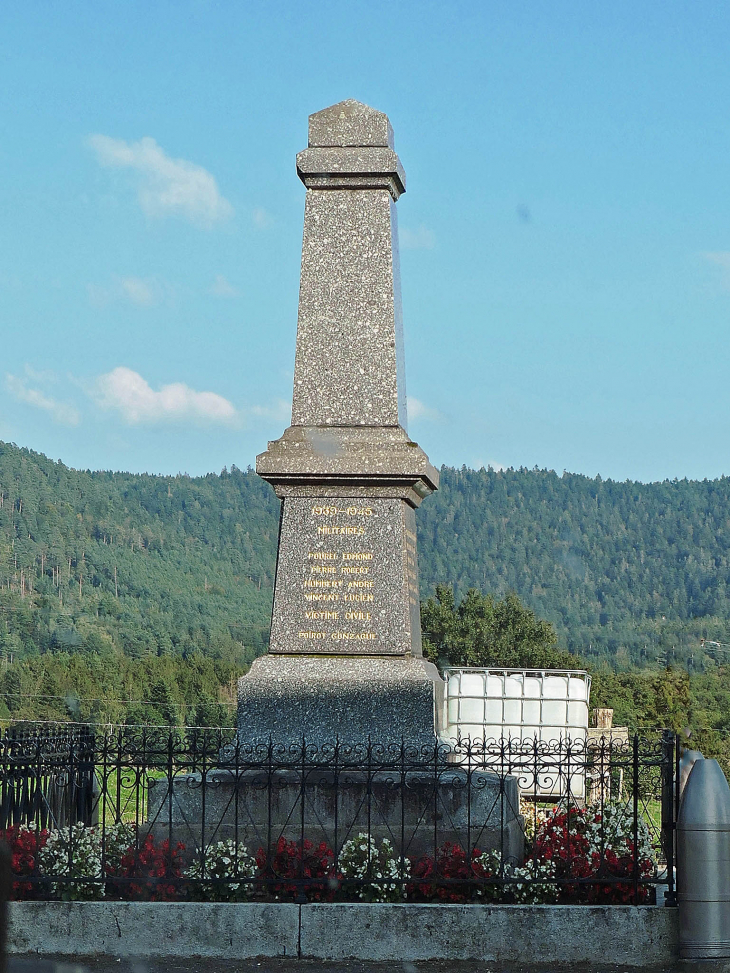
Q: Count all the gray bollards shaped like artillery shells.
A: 2